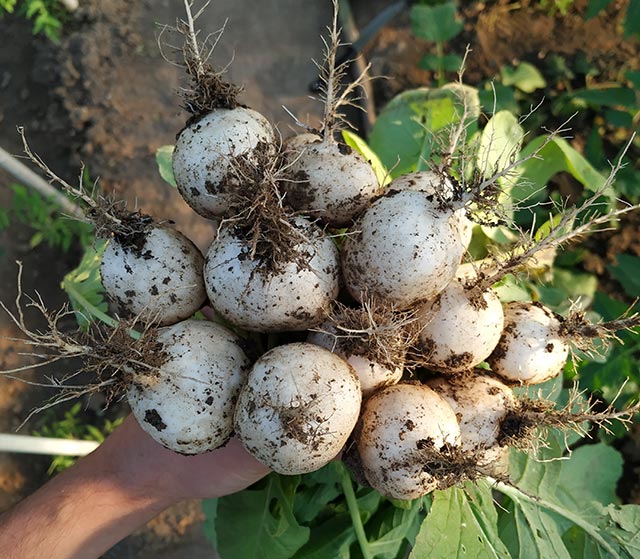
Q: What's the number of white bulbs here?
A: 13